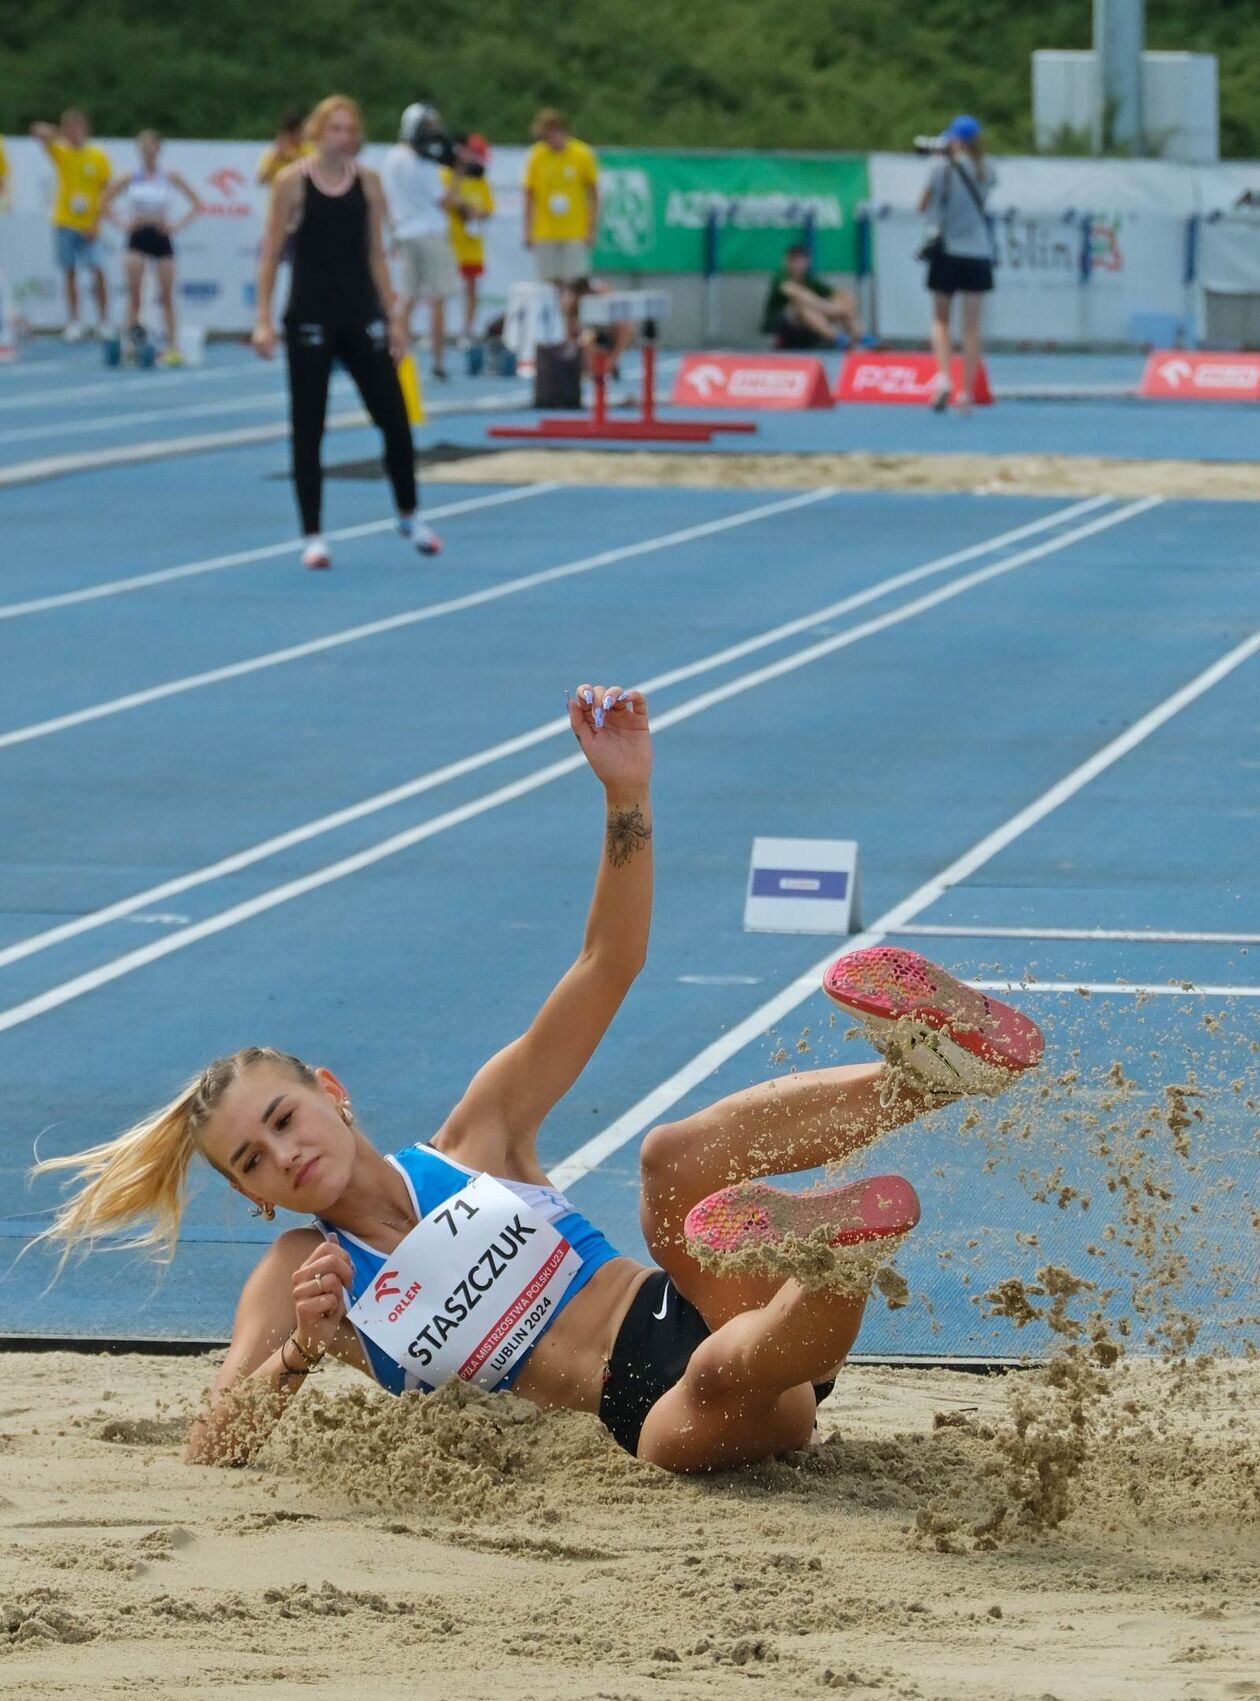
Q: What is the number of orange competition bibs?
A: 0